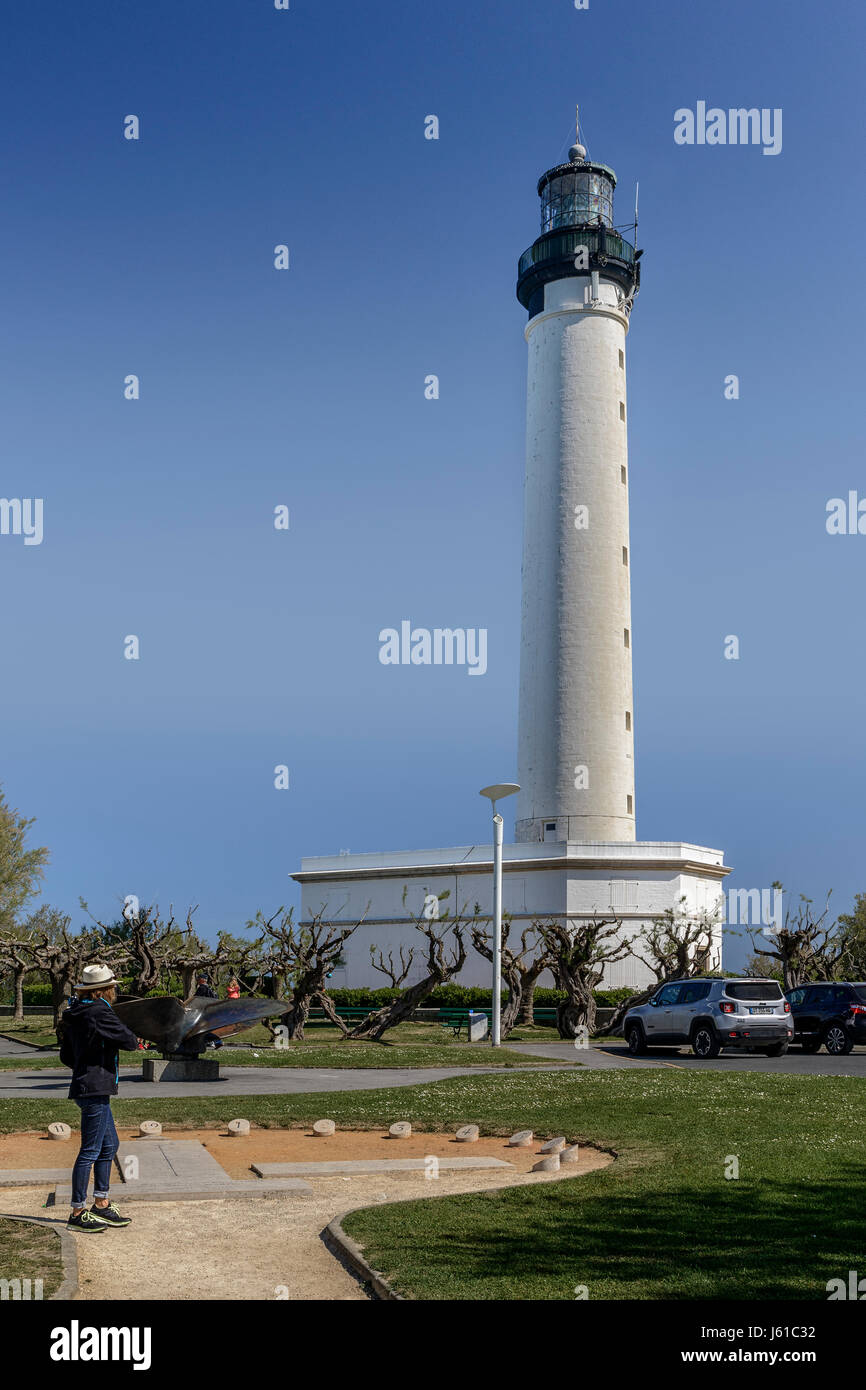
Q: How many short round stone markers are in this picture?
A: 10